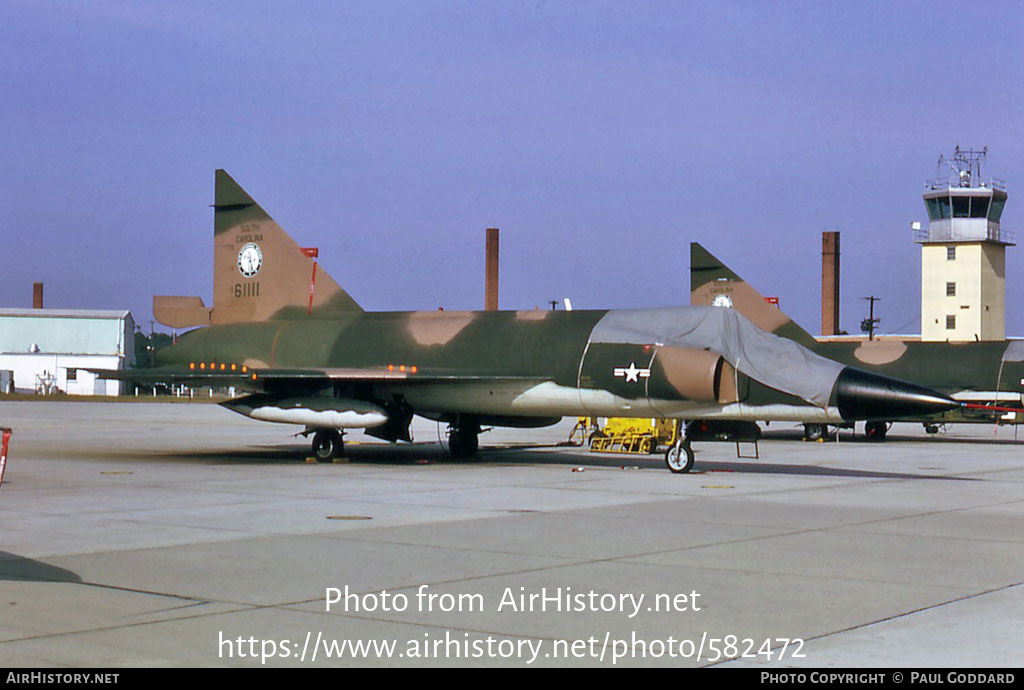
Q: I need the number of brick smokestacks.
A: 3